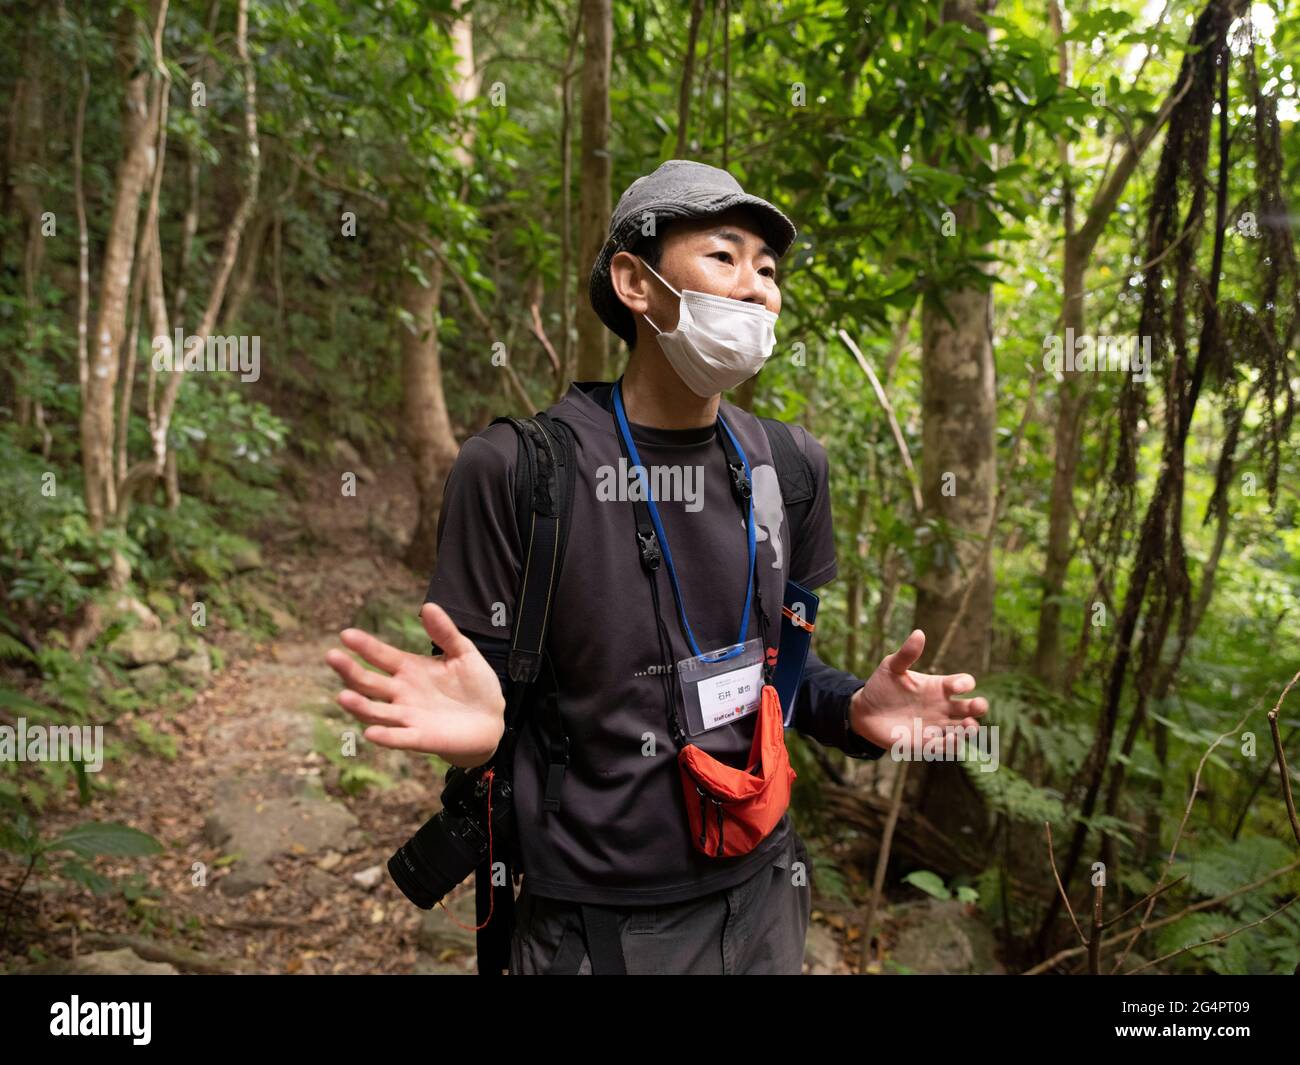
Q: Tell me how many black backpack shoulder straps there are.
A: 2